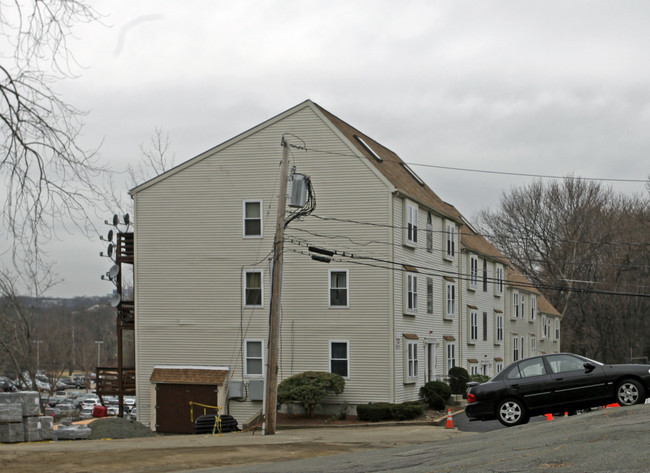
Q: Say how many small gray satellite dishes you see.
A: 6